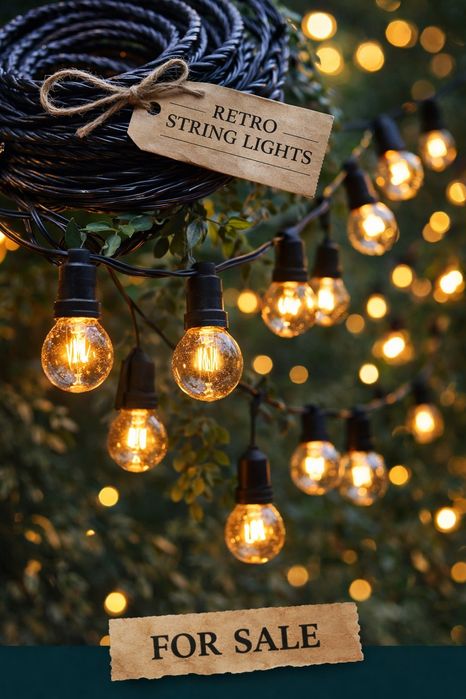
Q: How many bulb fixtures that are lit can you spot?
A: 12